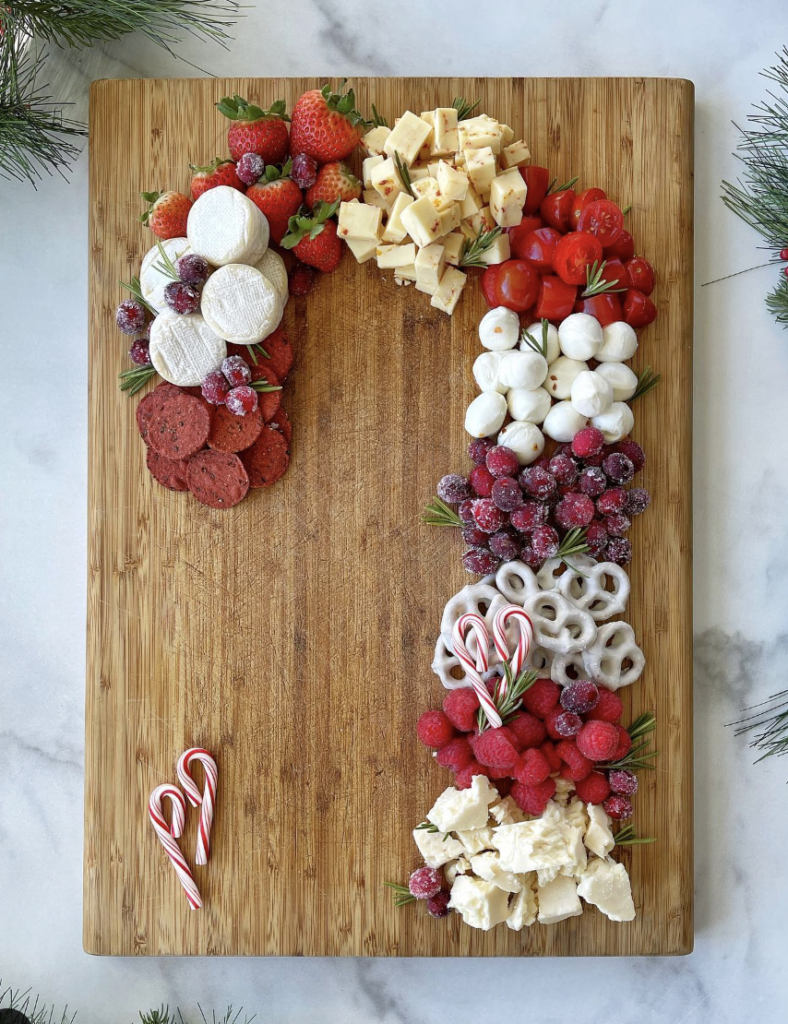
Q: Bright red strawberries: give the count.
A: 7